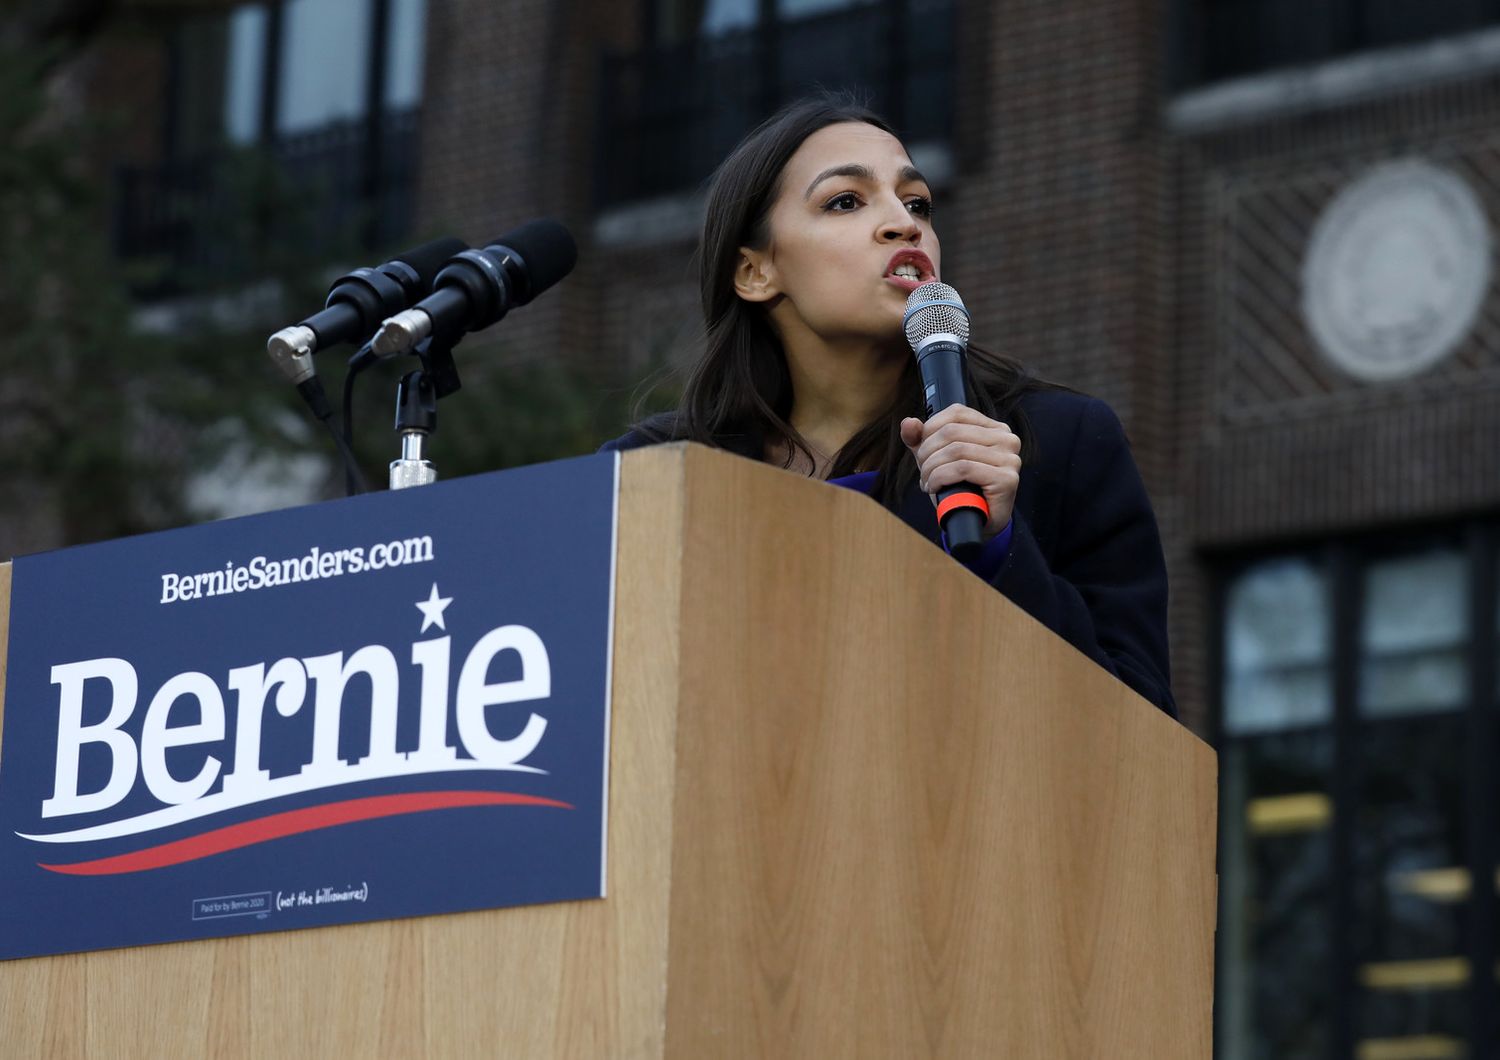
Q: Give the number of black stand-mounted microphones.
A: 2